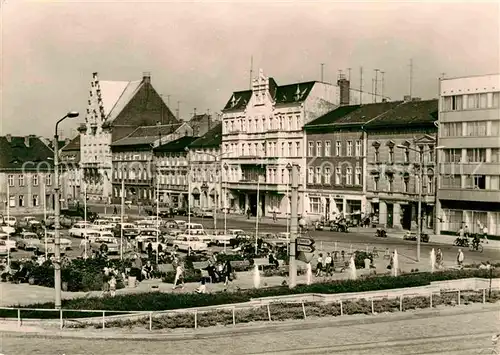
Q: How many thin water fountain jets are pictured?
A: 5